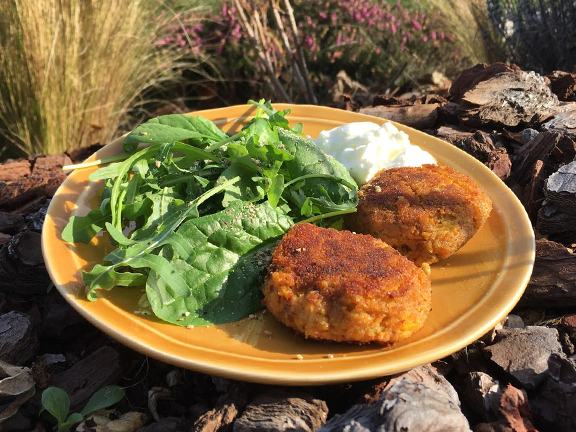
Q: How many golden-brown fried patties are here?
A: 2